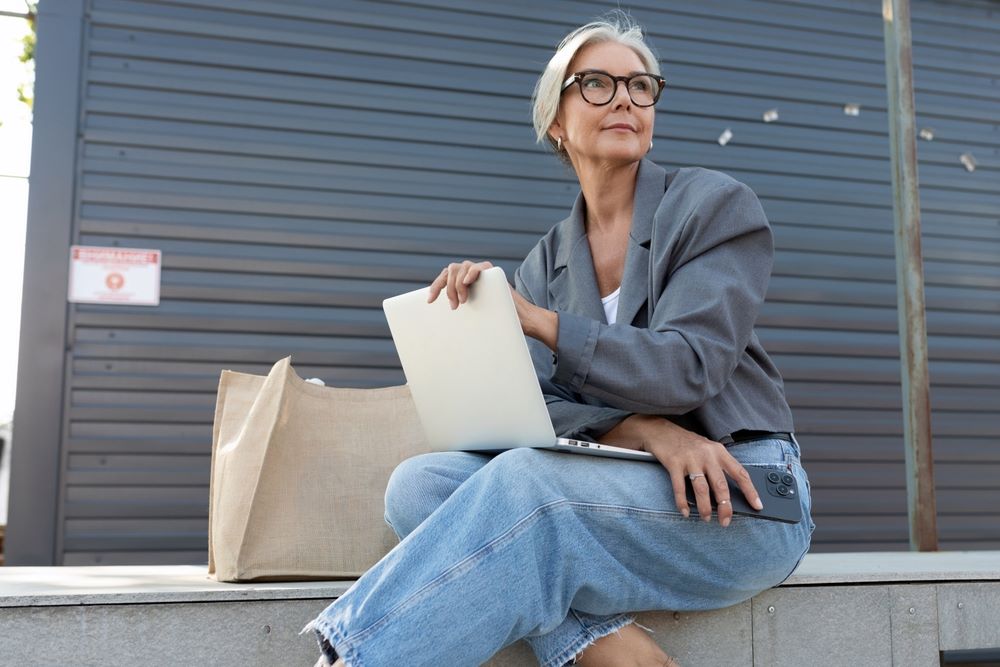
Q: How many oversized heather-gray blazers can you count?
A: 1